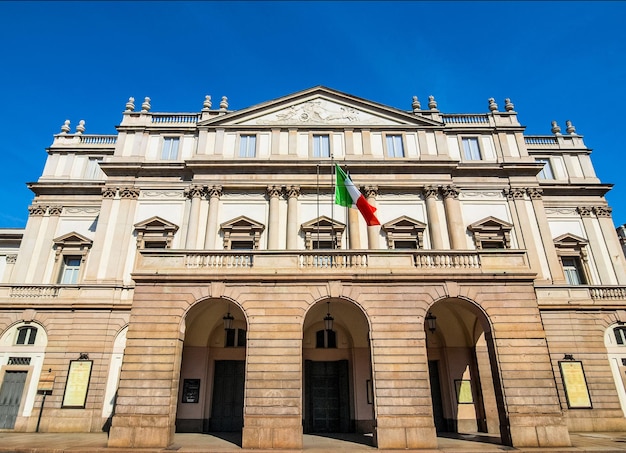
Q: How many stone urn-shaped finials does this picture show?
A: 12